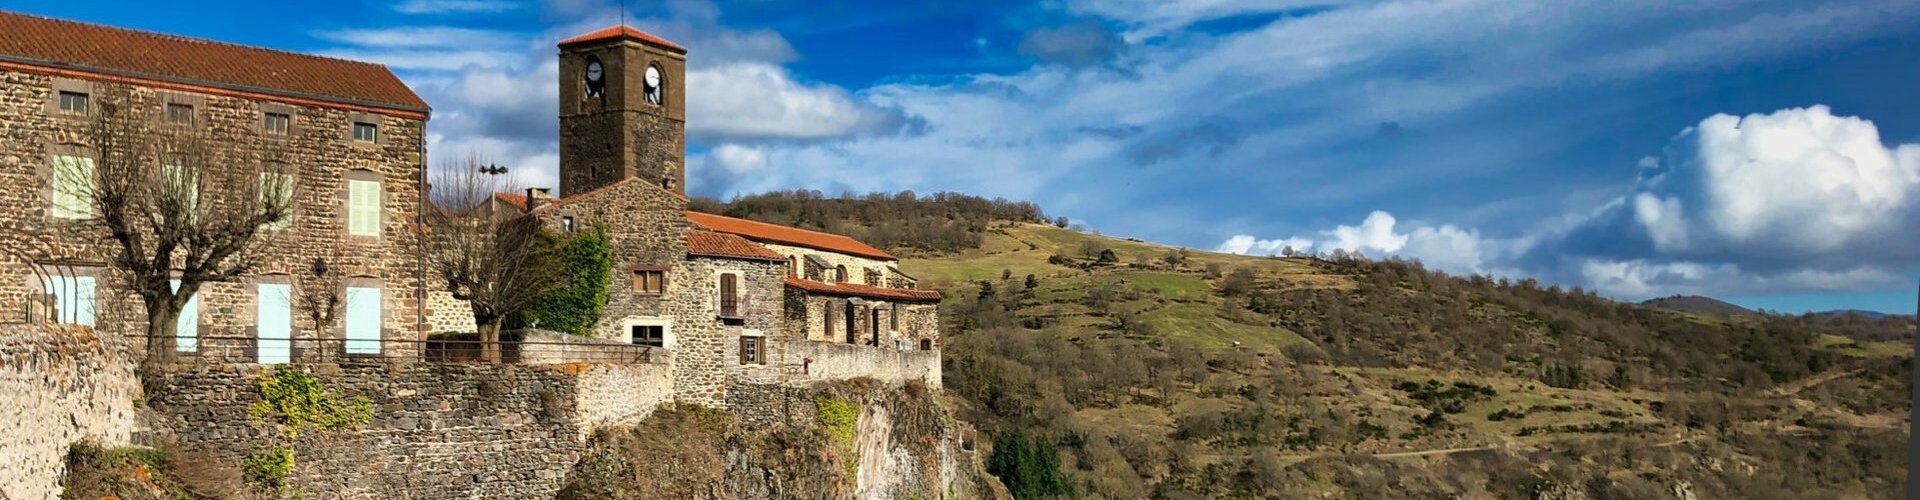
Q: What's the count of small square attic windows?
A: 4